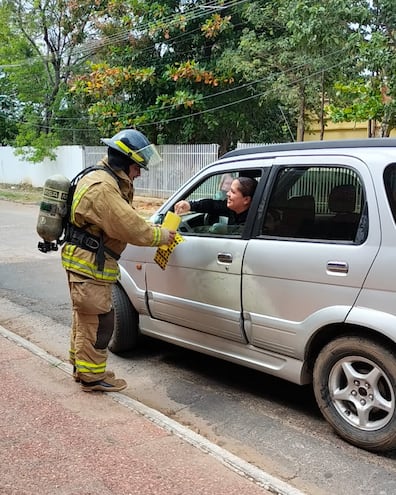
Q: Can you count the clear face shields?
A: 1